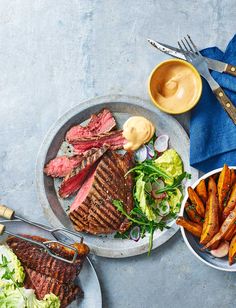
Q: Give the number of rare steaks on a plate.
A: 1